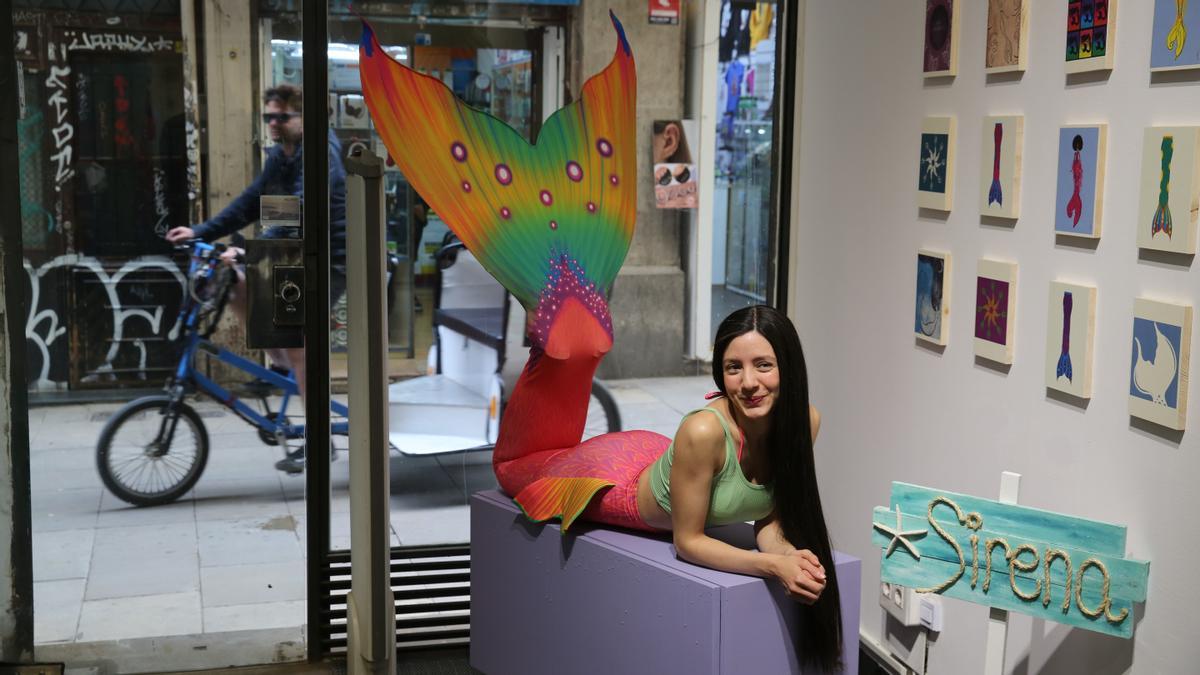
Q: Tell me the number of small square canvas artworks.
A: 12